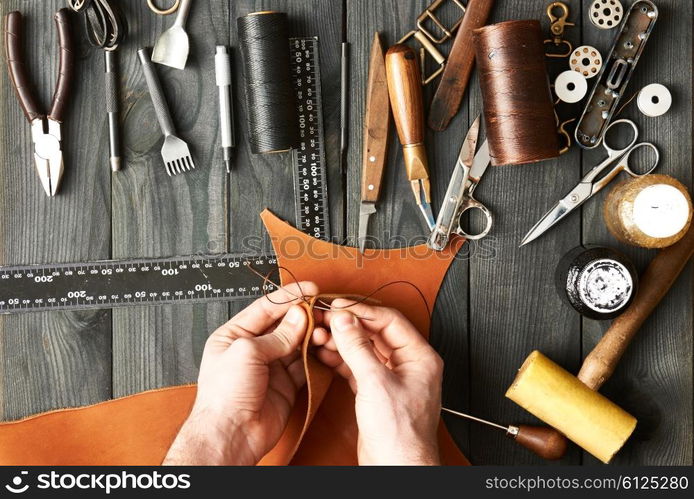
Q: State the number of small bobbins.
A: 4